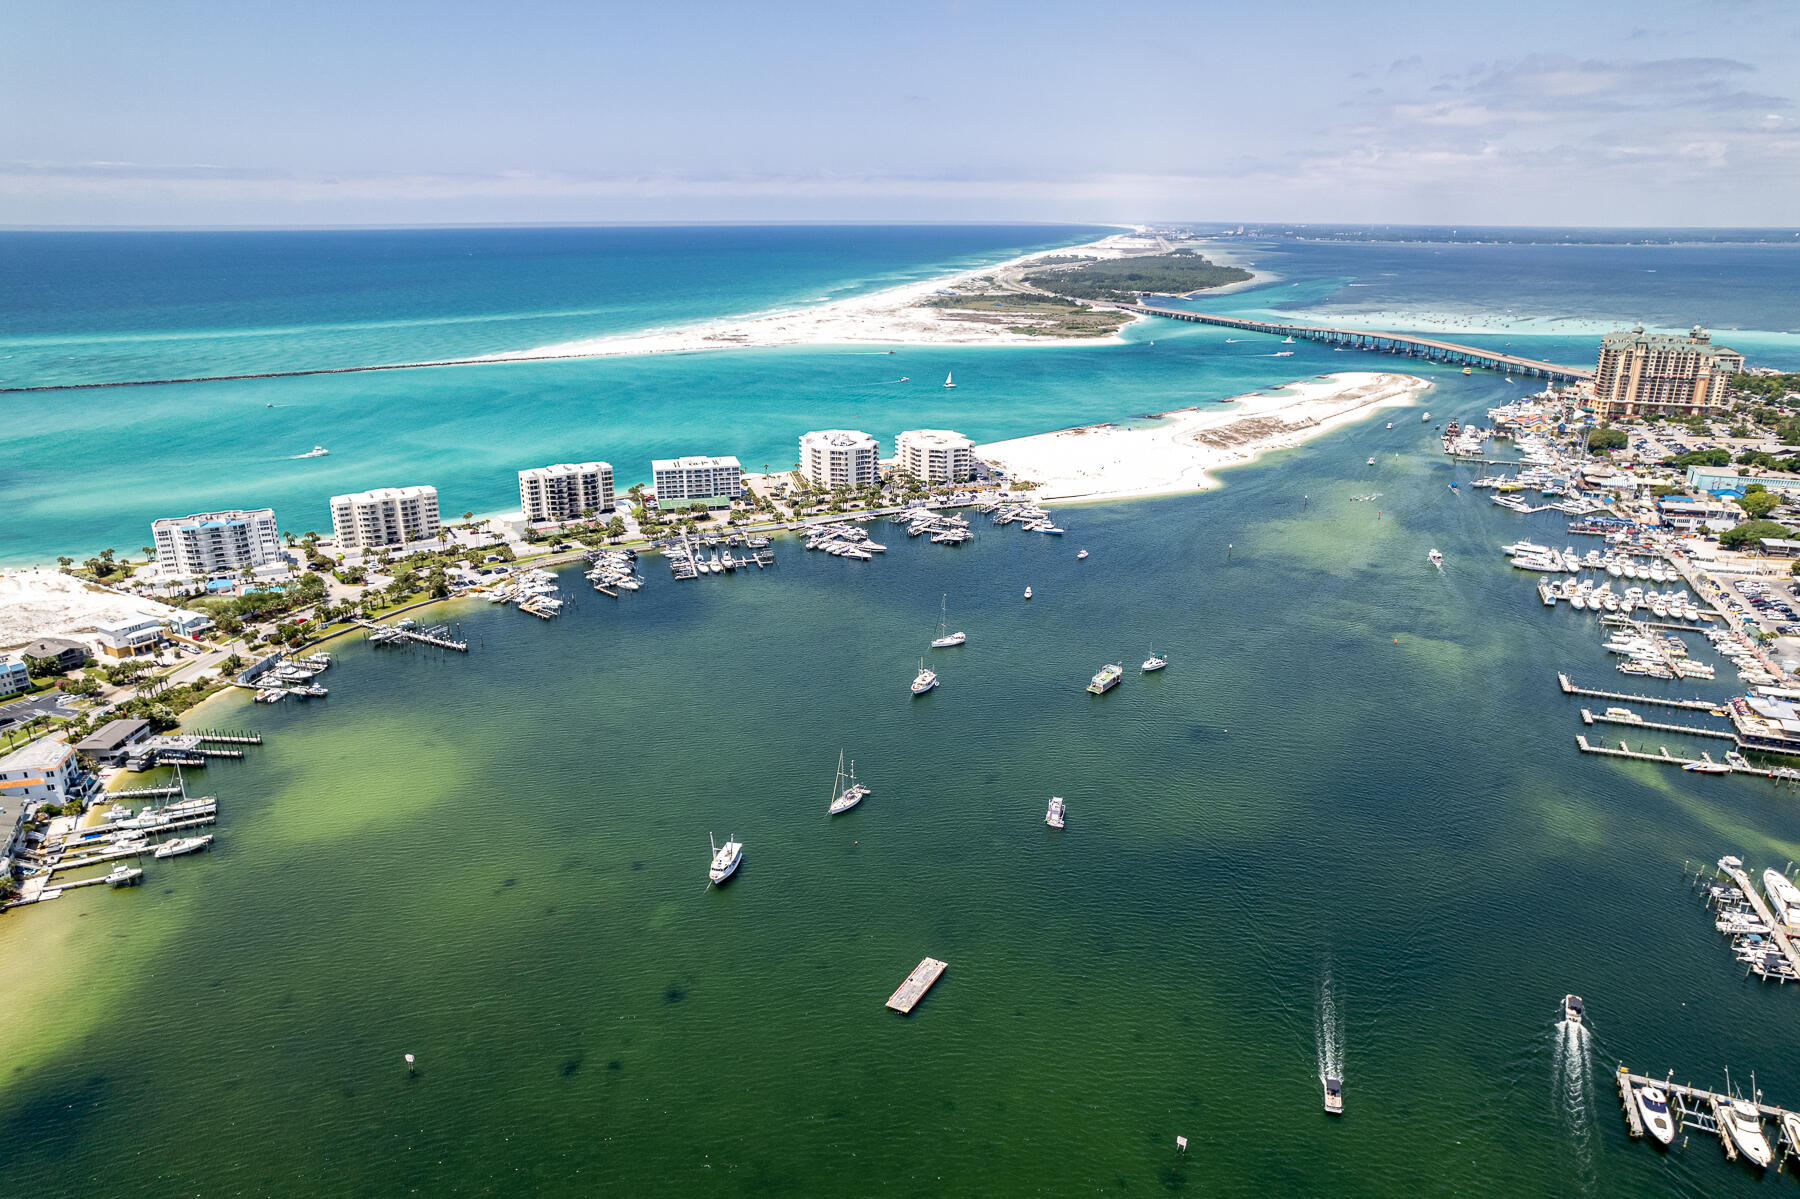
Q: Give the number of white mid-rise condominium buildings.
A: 6